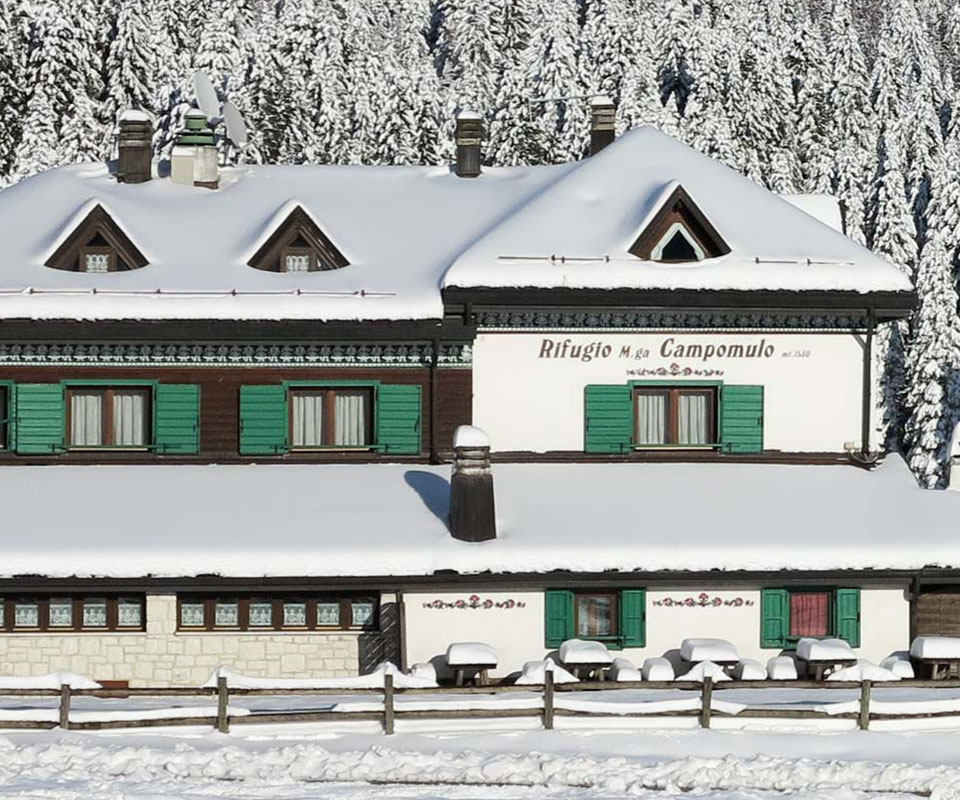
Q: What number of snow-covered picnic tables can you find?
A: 5